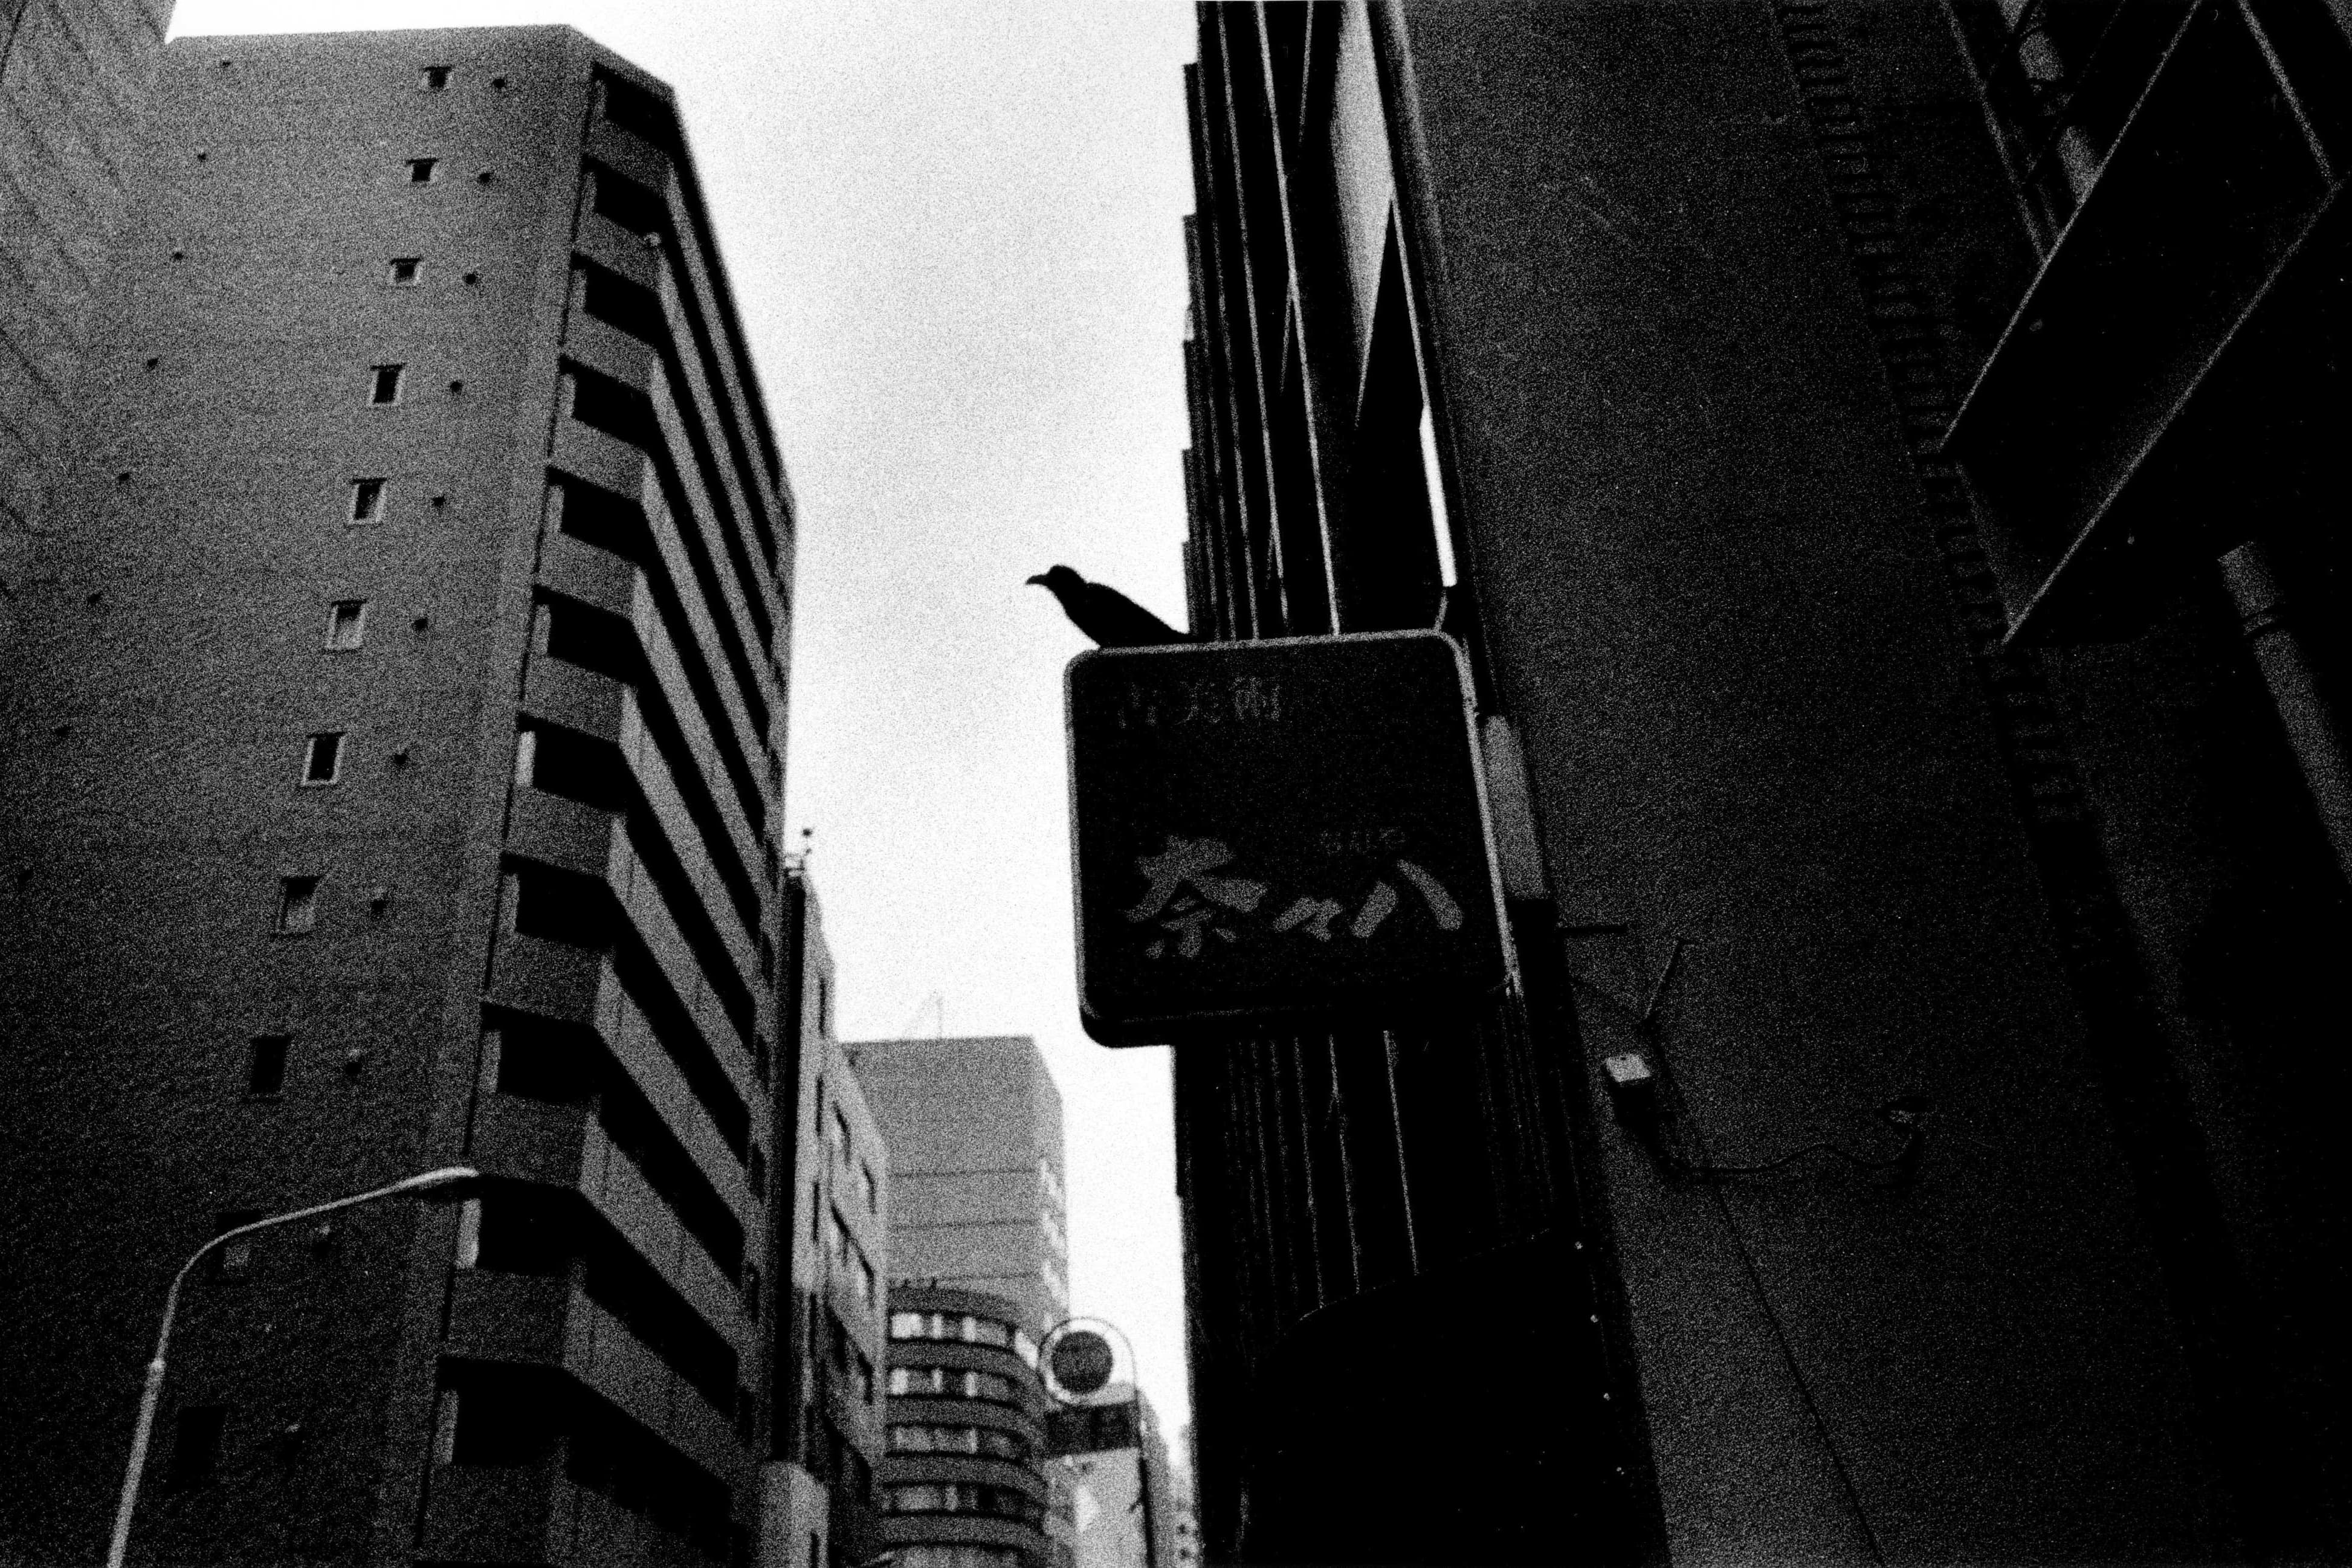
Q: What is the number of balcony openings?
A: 11